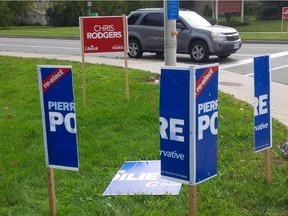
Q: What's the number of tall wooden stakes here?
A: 5